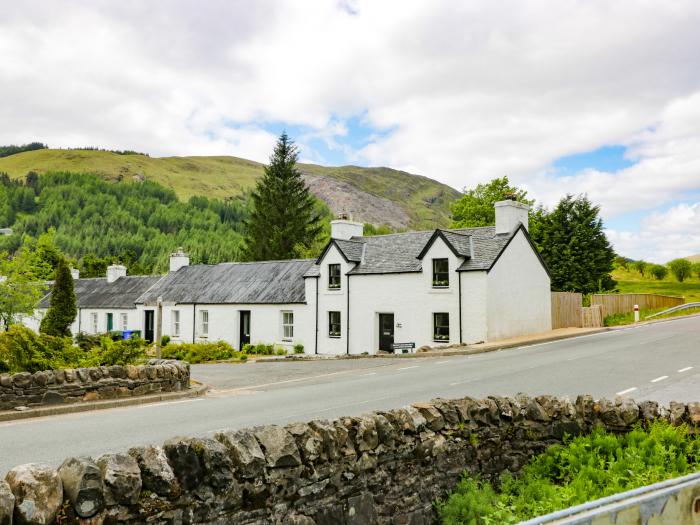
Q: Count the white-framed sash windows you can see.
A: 5